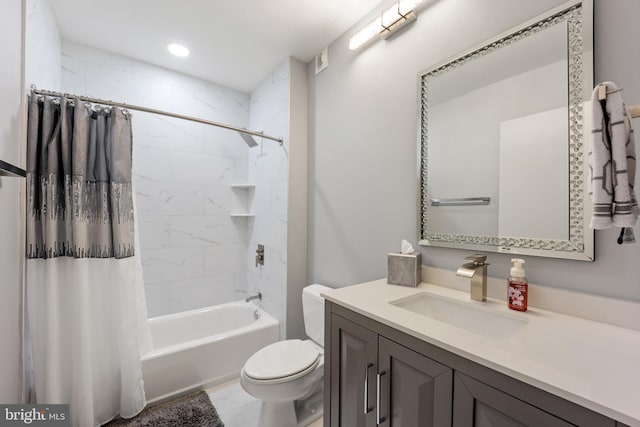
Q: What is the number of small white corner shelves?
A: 2